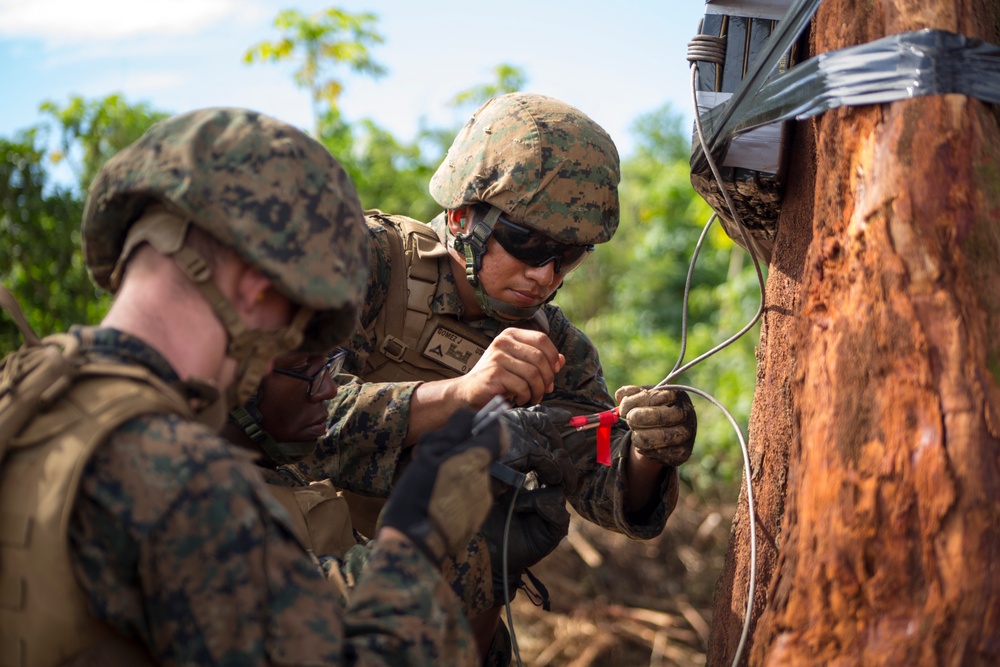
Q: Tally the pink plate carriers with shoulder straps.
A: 0